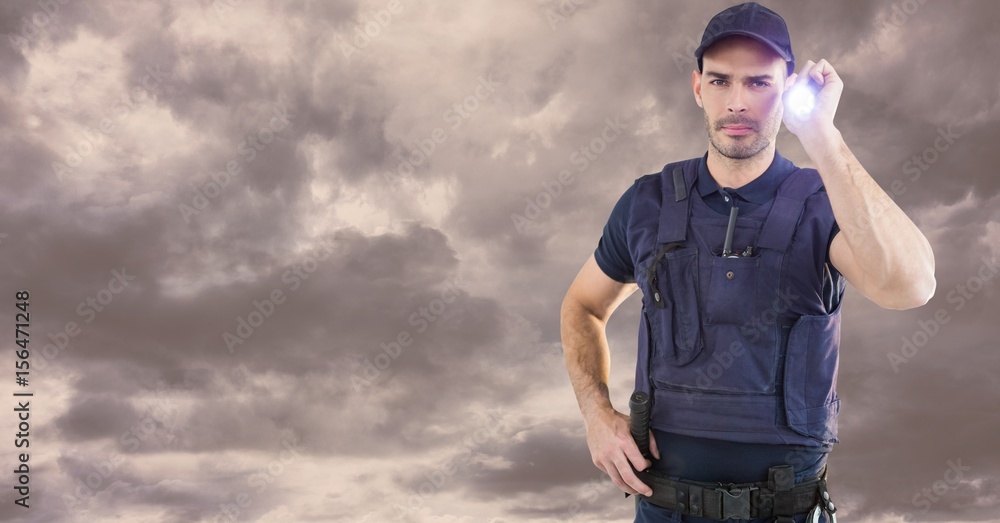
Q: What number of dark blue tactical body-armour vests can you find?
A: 1